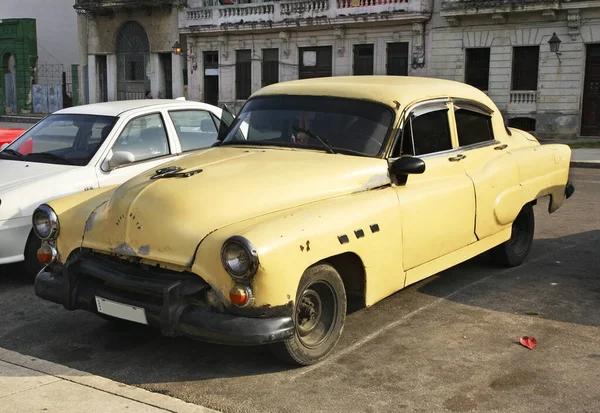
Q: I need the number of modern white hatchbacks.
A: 1